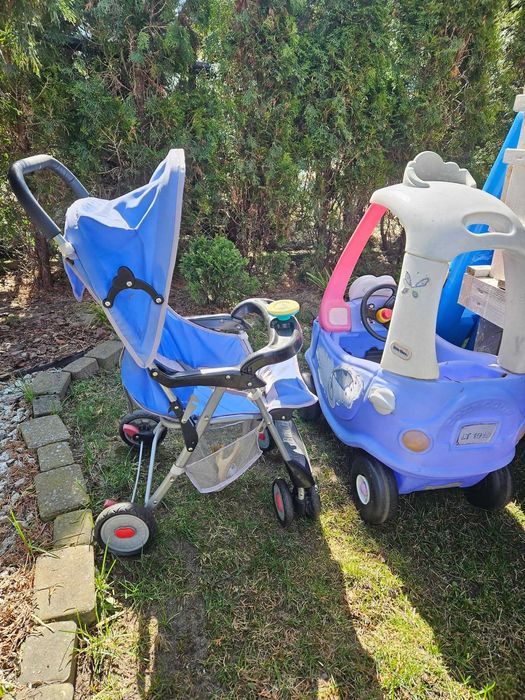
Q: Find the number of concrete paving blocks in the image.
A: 11